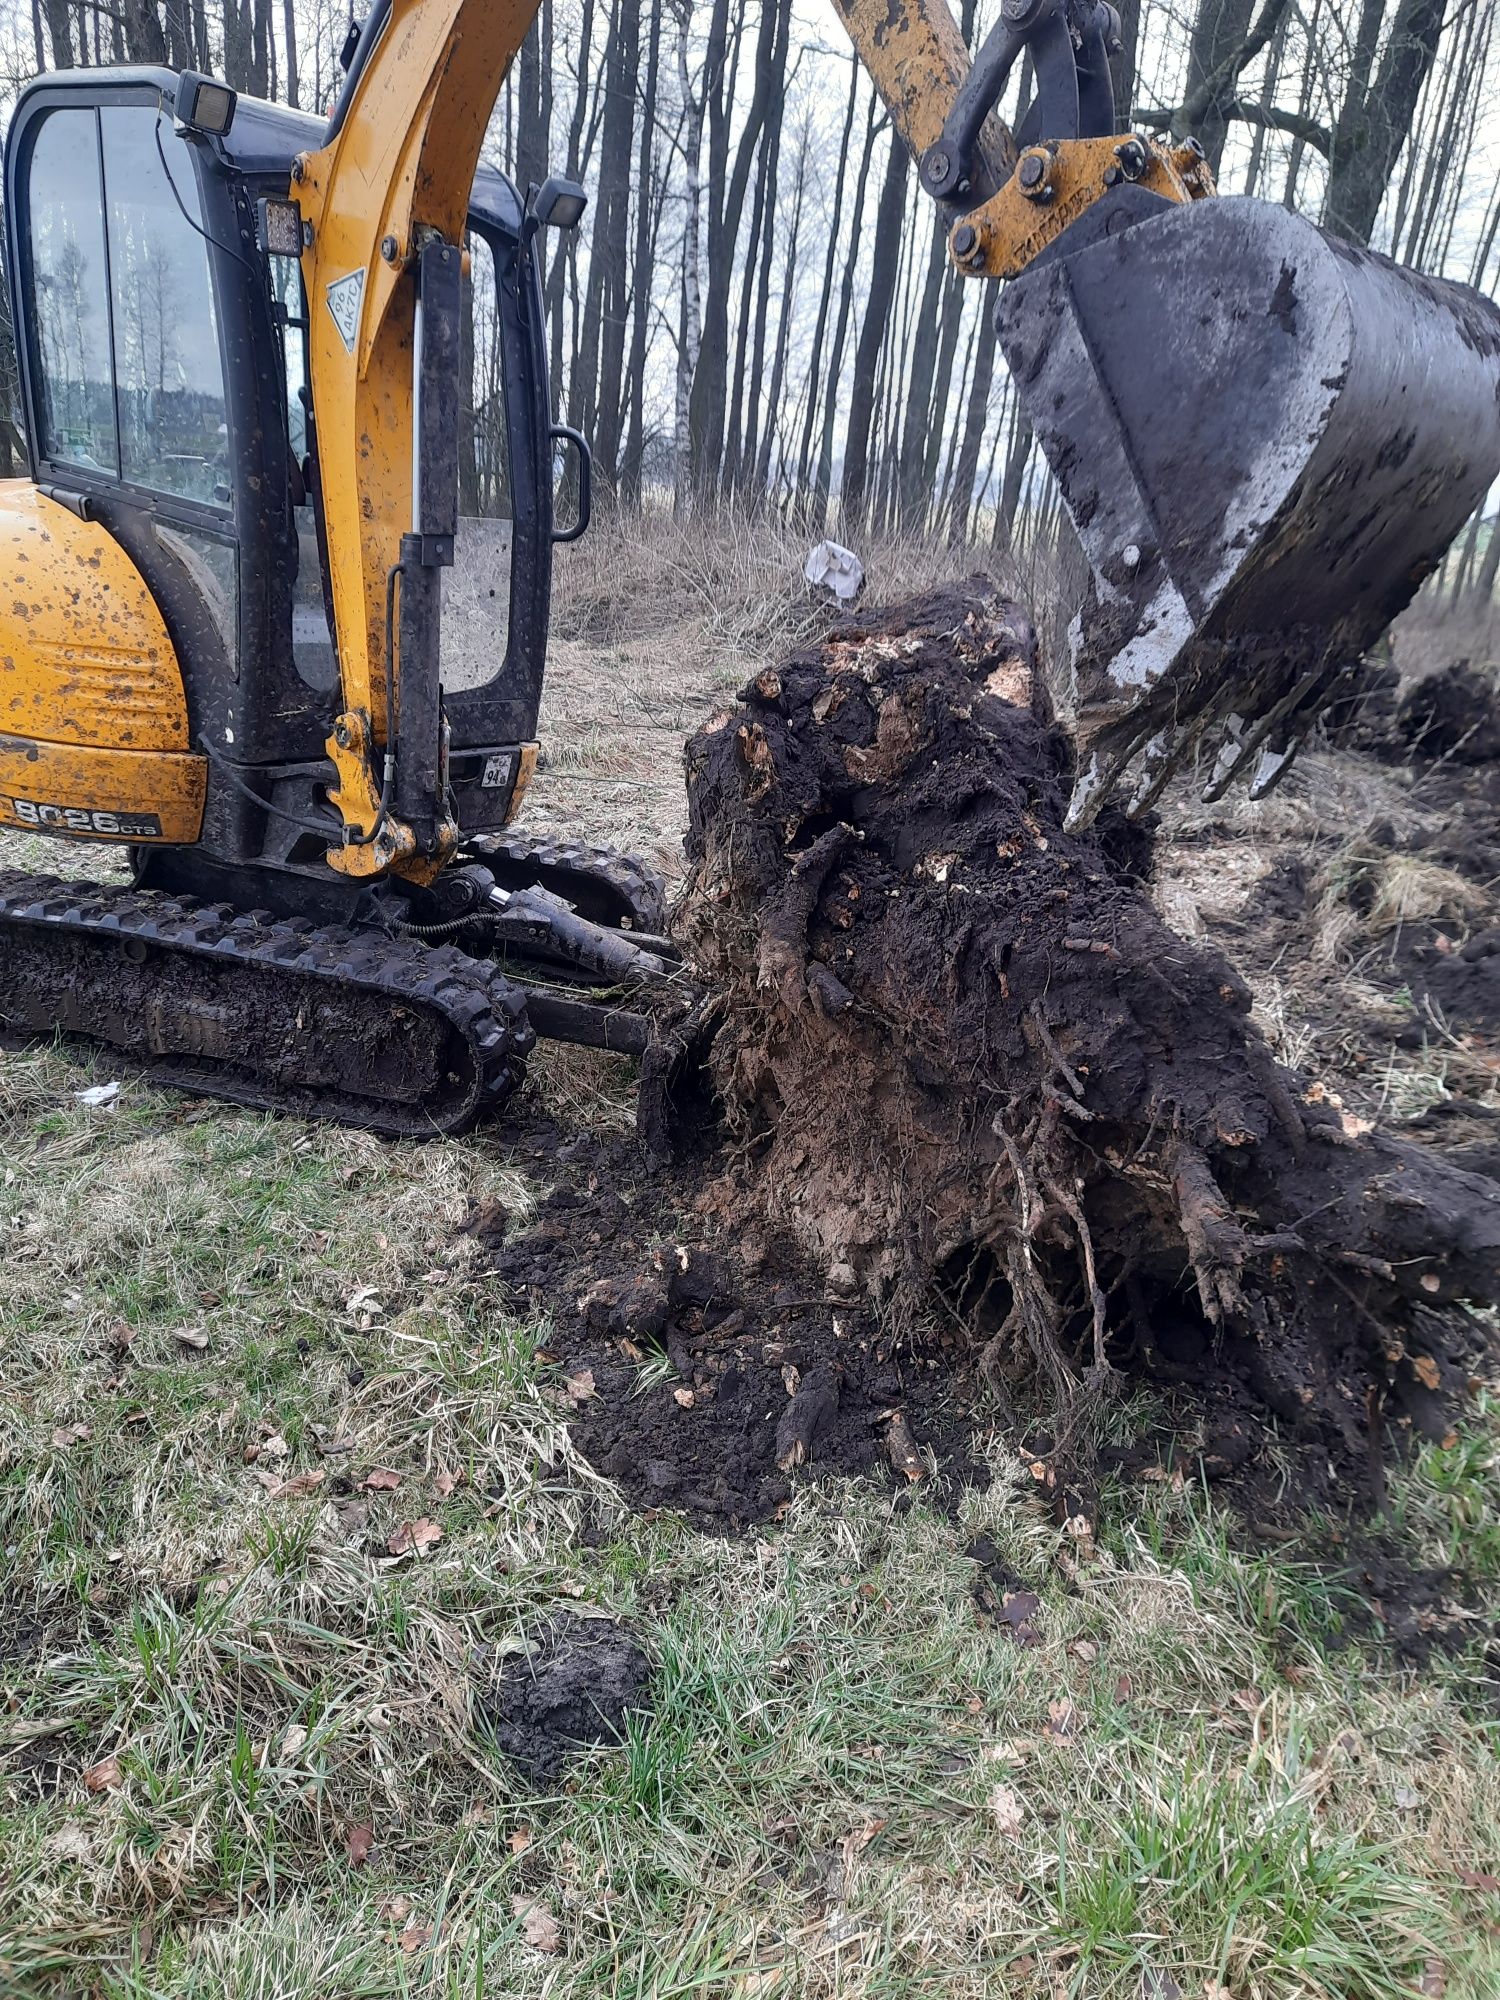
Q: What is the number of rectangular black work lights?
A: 3